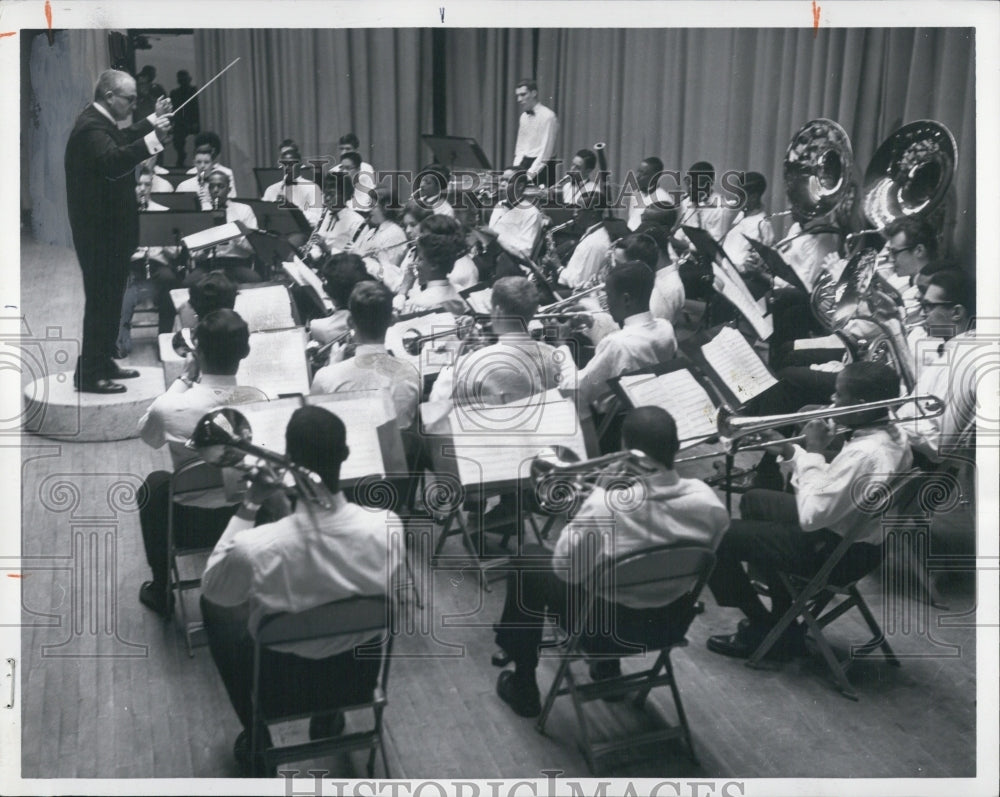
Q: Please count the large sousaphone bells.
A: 2